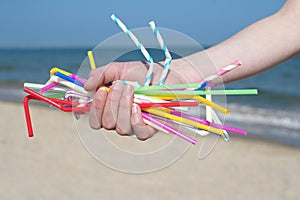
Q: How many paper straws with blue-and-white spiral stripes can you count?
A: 2